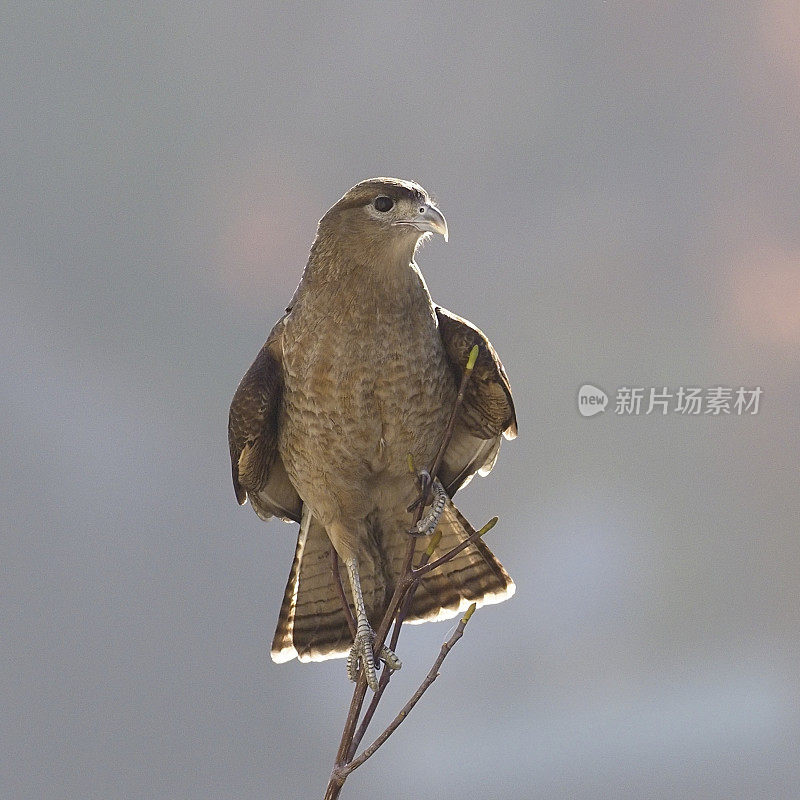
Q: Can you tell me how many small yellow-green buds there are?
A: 5